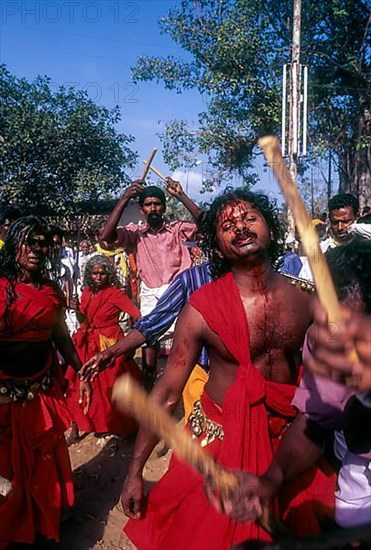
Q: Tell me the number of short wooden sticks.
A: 4